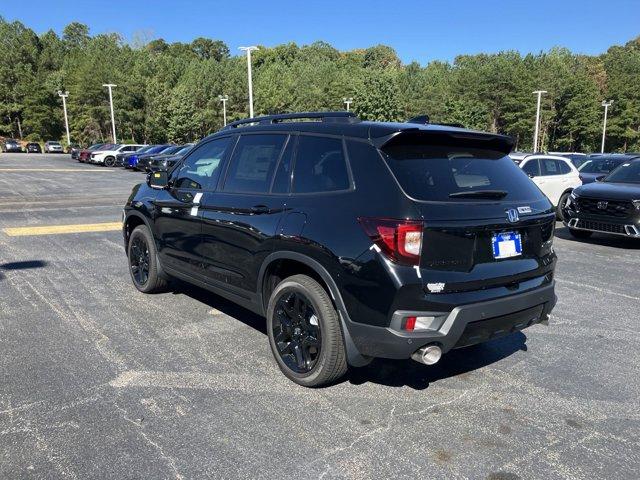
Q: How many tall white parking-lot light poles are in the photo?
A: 7